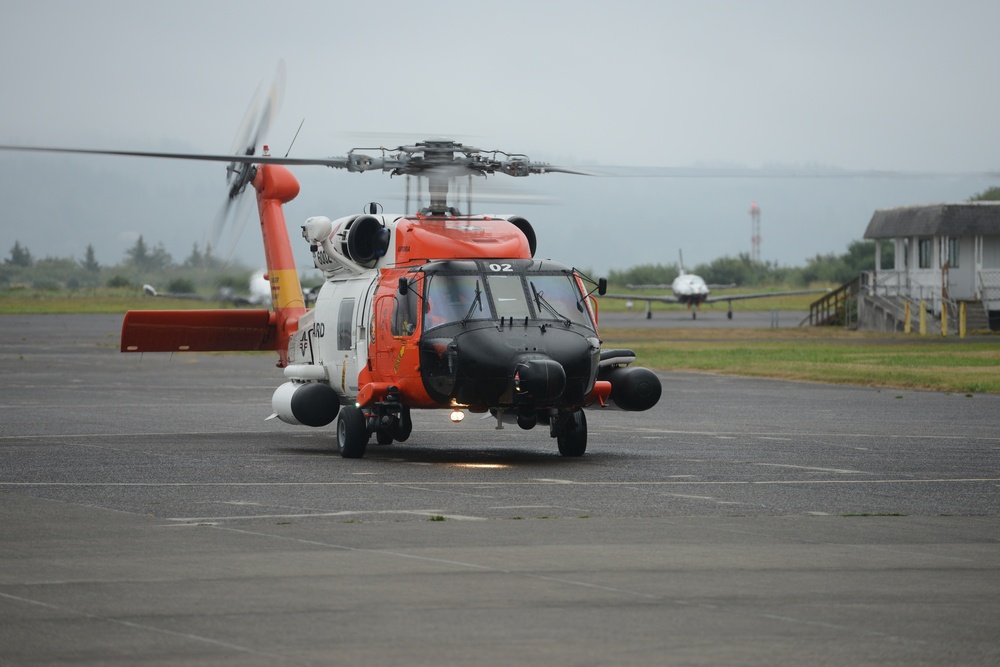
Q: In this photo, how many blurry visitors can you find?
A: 0